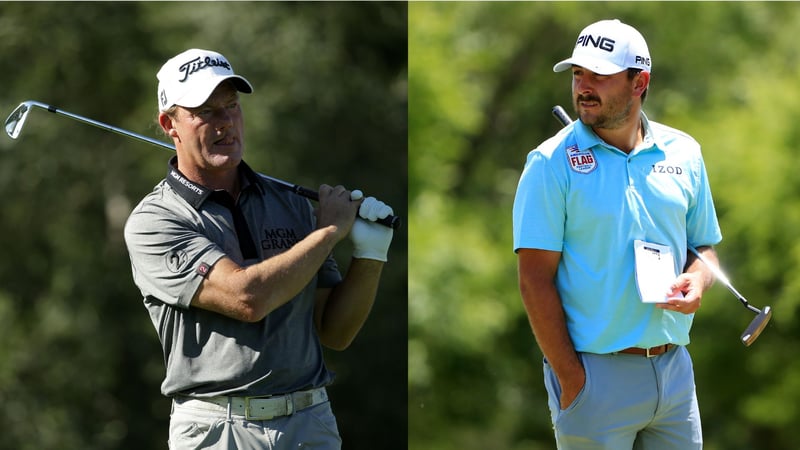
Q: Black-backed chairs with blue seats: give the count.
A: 0